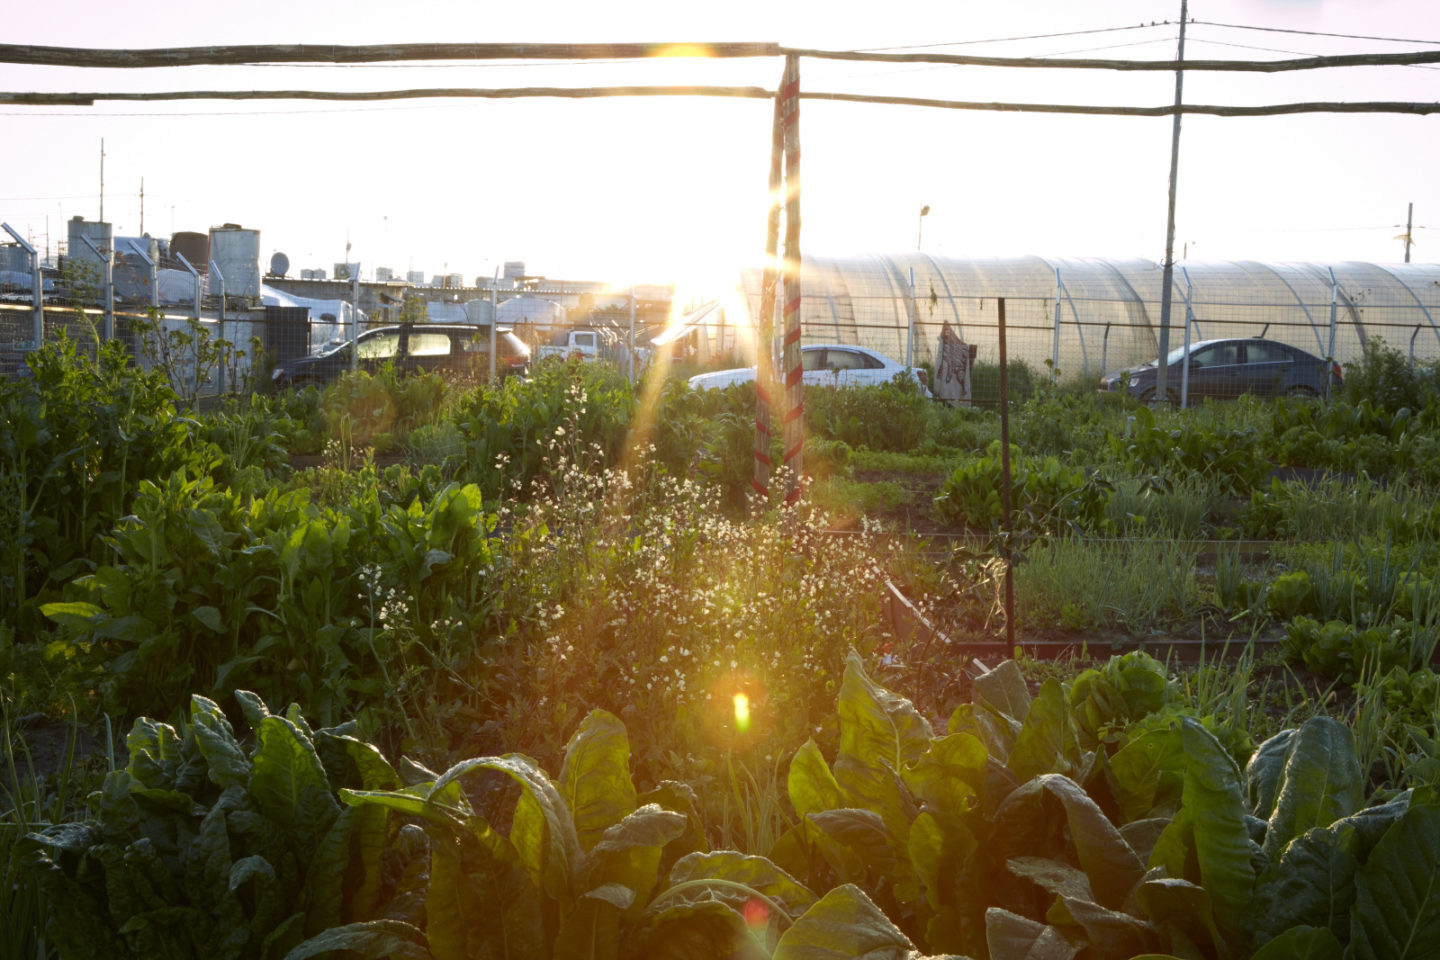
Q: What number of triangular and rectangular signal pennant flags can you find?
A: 0